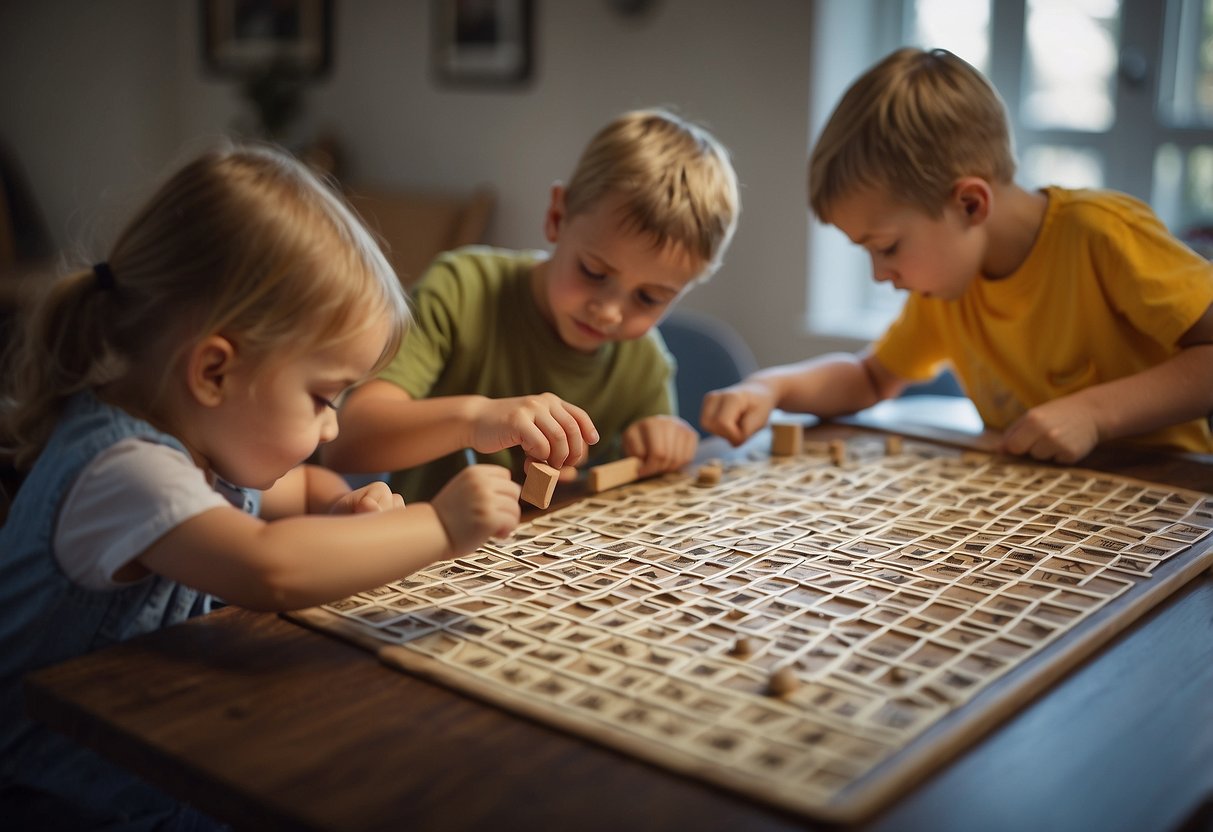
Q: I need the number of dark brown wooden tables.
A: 1